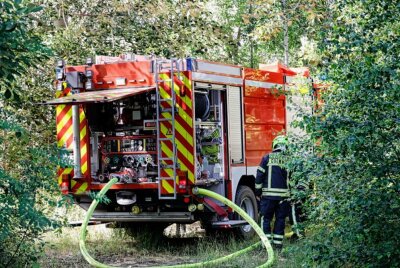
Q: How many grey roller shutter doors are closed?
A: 1